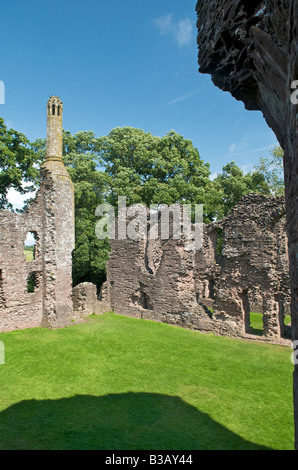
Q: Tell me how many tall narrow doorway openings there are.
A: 2